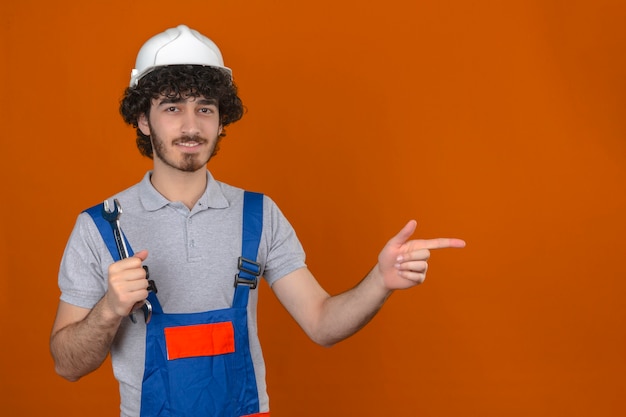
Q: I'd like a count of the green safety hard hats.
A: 0